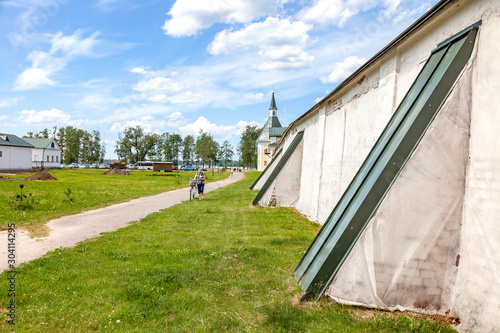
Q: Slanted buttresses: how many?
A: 3